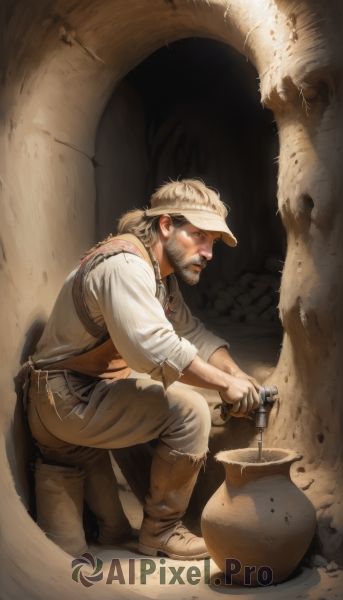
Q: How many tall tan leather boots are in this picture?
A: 2